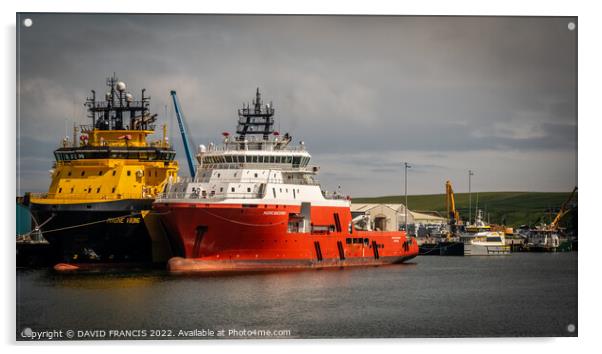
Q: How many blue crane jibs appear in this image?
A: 1